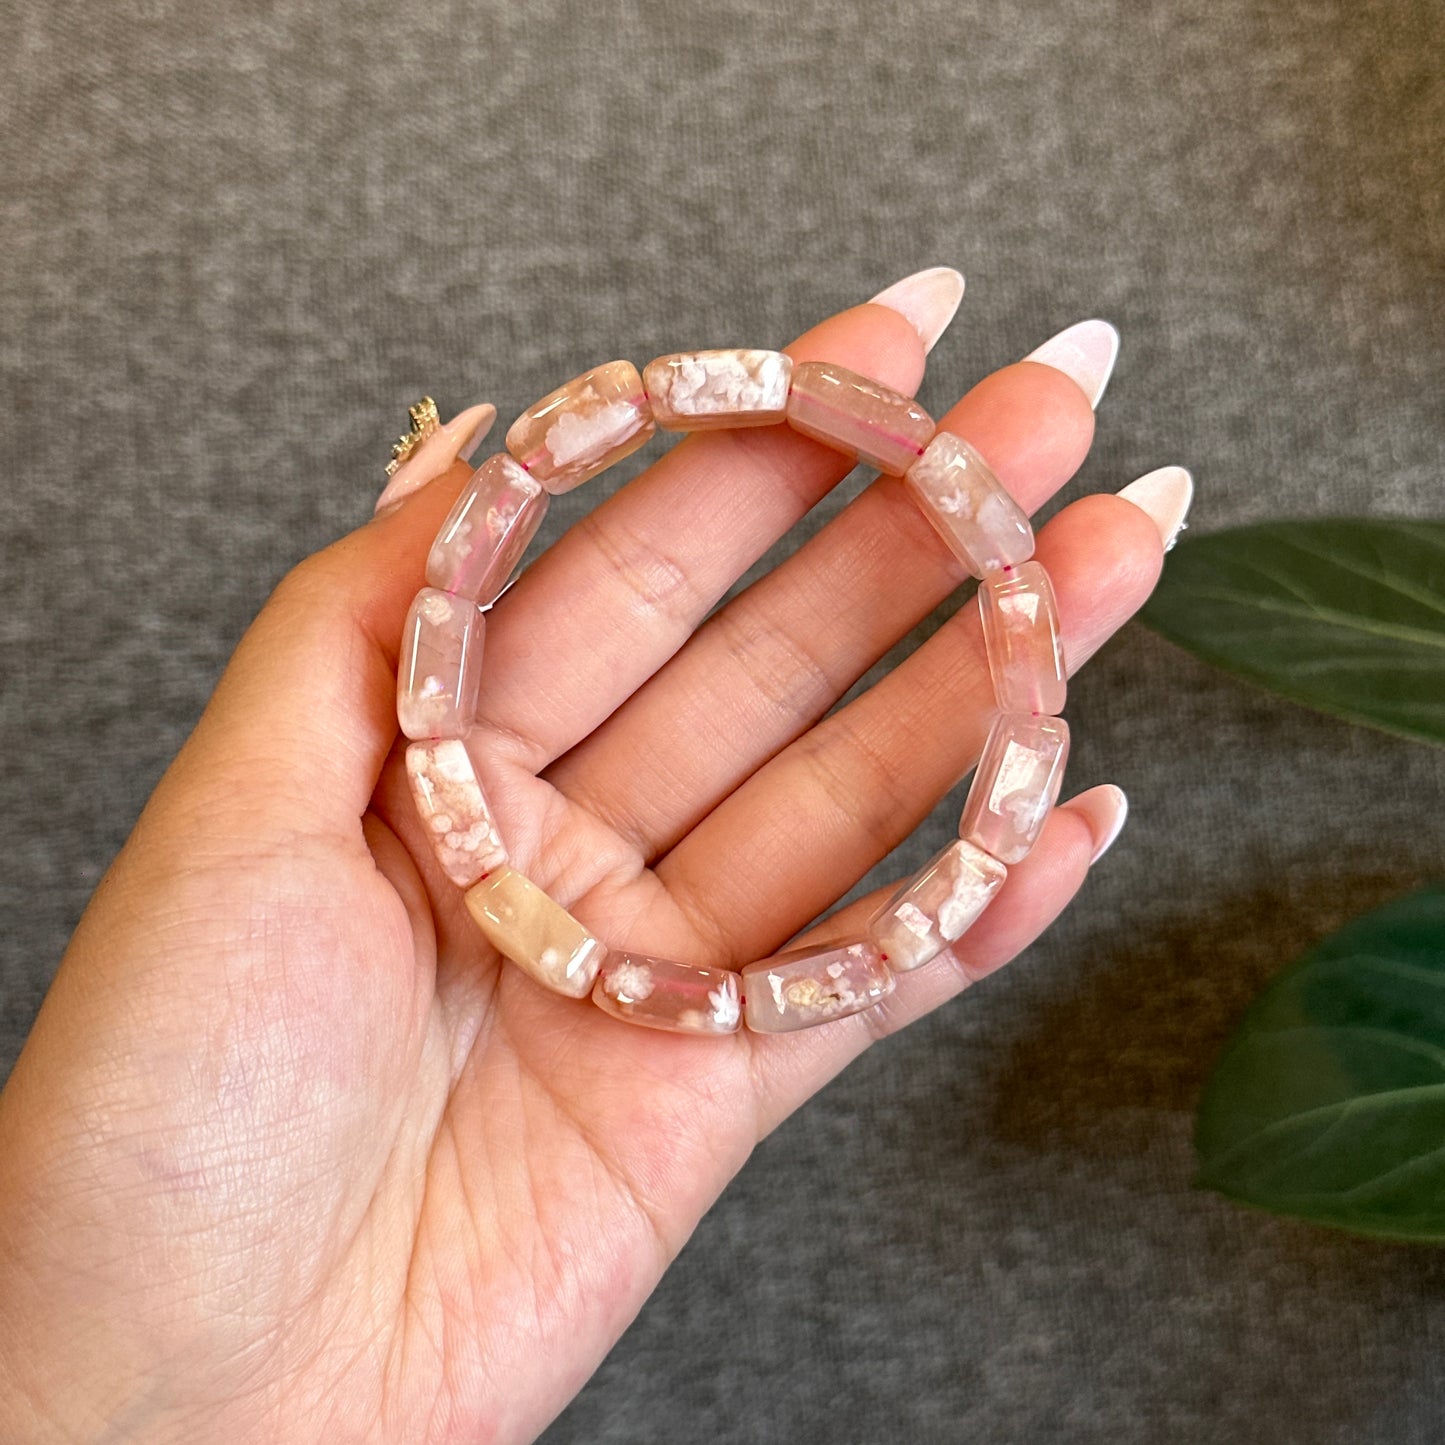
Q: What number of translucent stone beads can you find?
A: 13